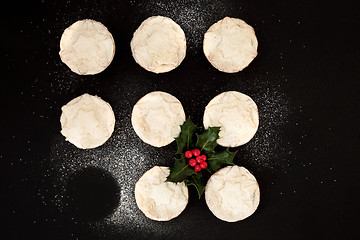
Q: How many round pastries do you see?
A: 8